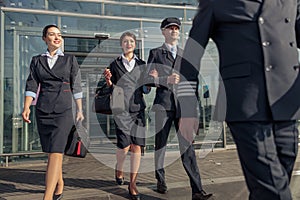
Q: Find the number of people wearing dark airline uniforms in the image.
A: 4